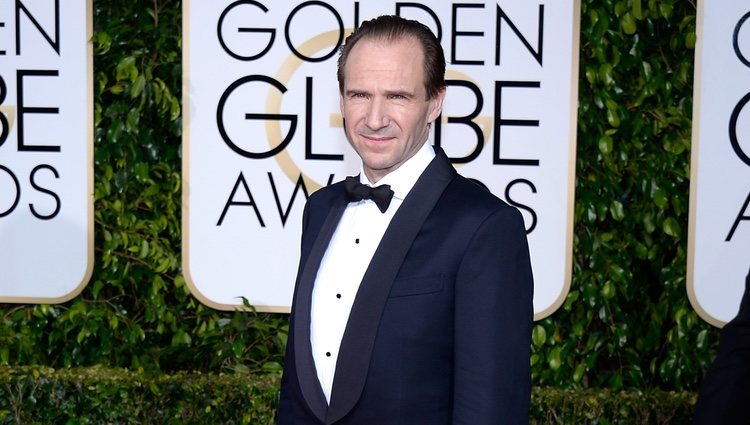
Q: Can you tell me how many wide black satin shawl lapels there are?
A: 2